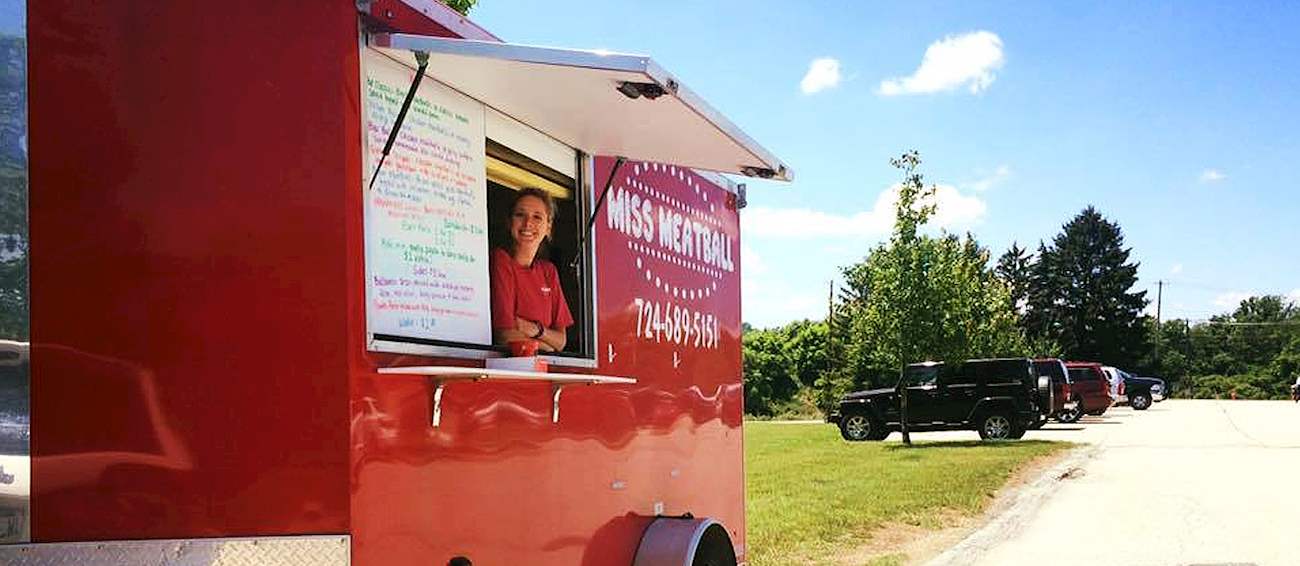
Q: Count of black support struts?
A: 2